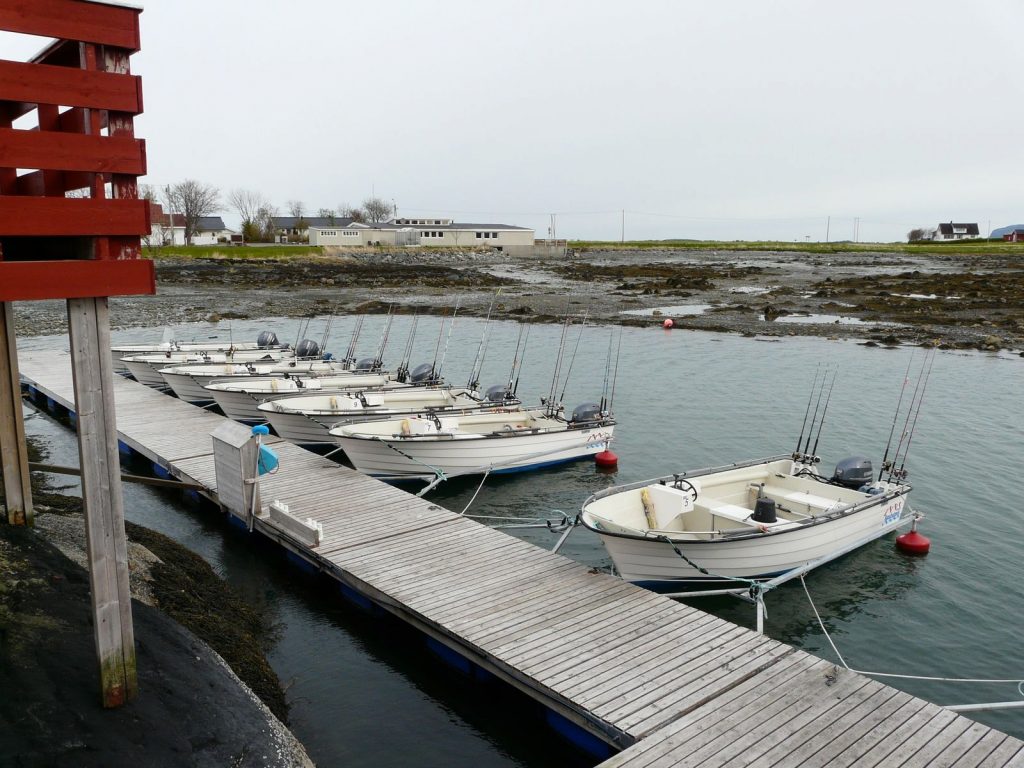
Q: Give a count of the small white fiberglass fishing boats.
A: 7